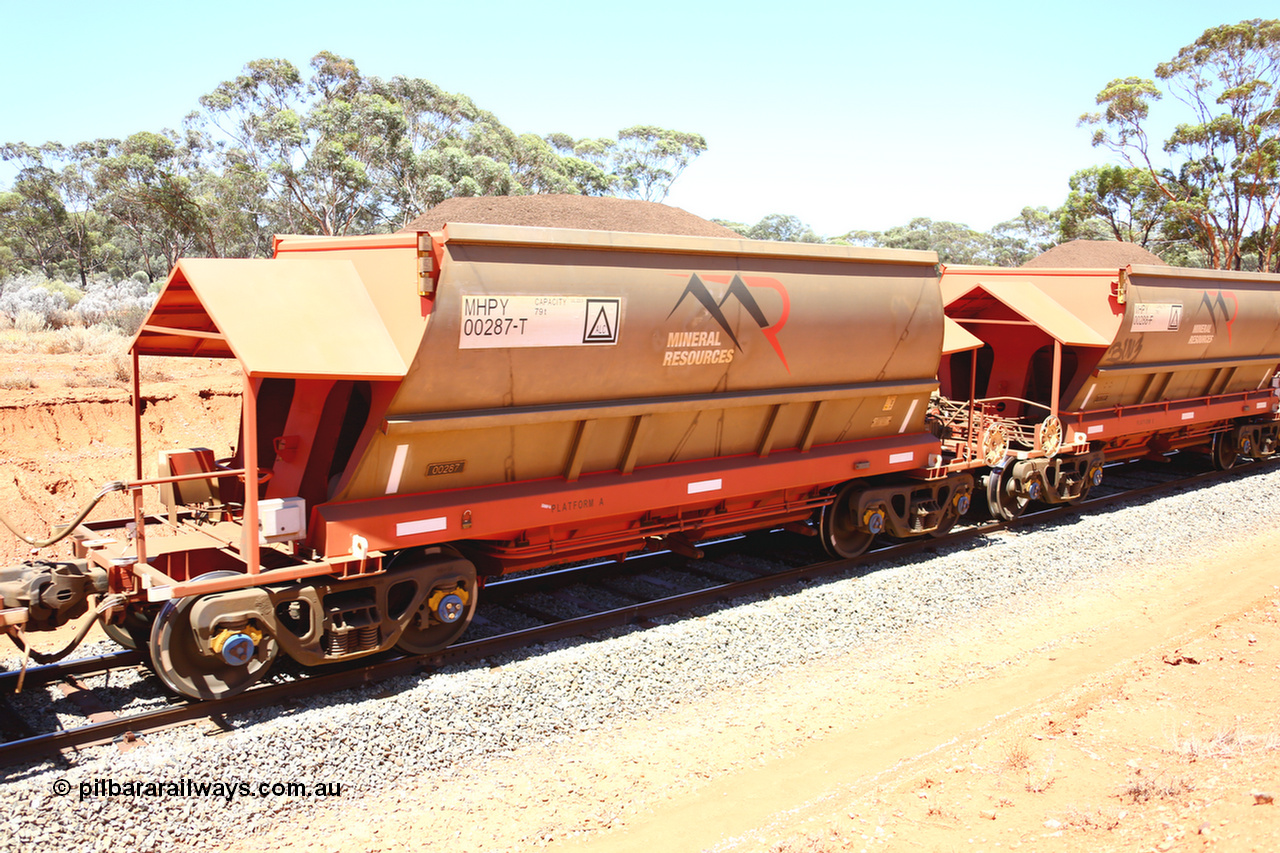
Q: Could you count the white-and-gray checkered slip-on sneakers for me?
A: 0